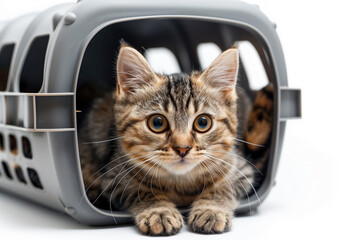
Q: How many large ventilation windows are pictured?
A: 5